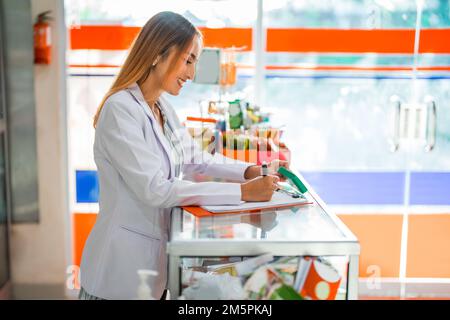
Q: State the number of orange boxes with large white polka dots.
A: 1